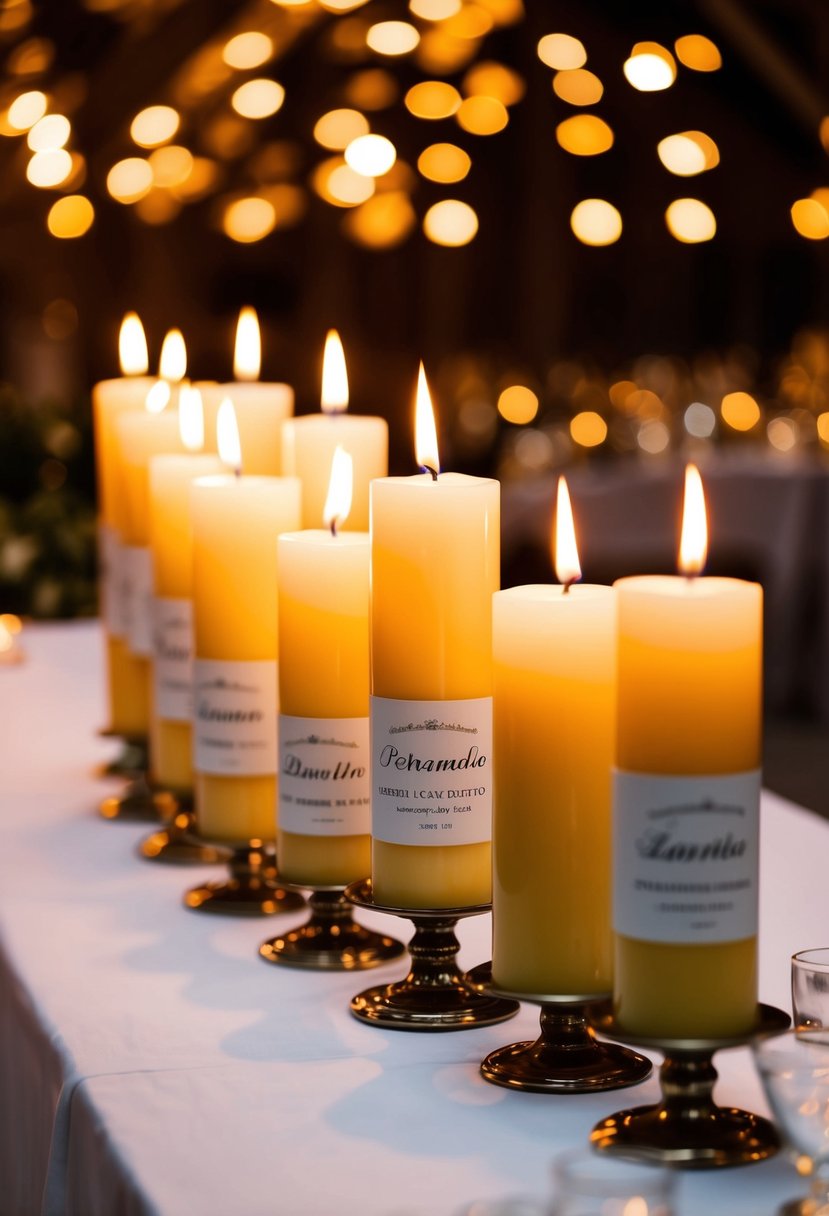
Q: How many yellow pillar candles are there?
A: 11